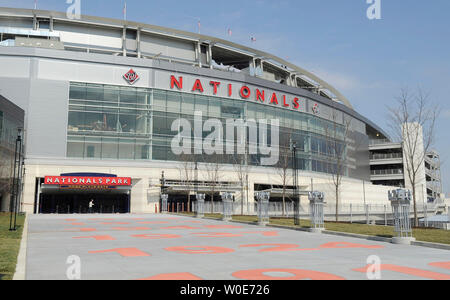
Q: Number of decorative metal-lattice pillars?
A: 6